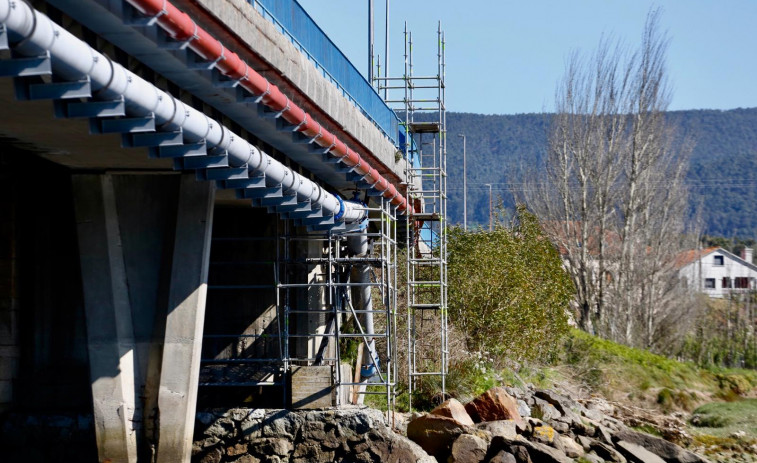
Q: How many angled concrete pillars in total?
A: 2